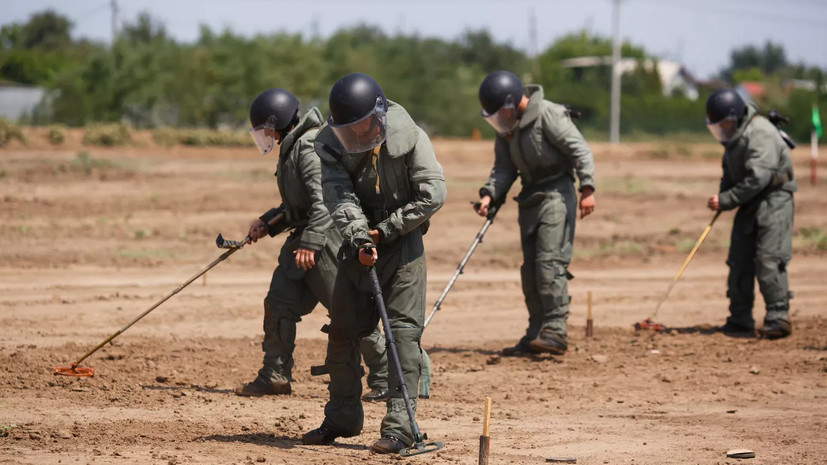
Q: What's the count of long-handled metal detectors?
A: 4